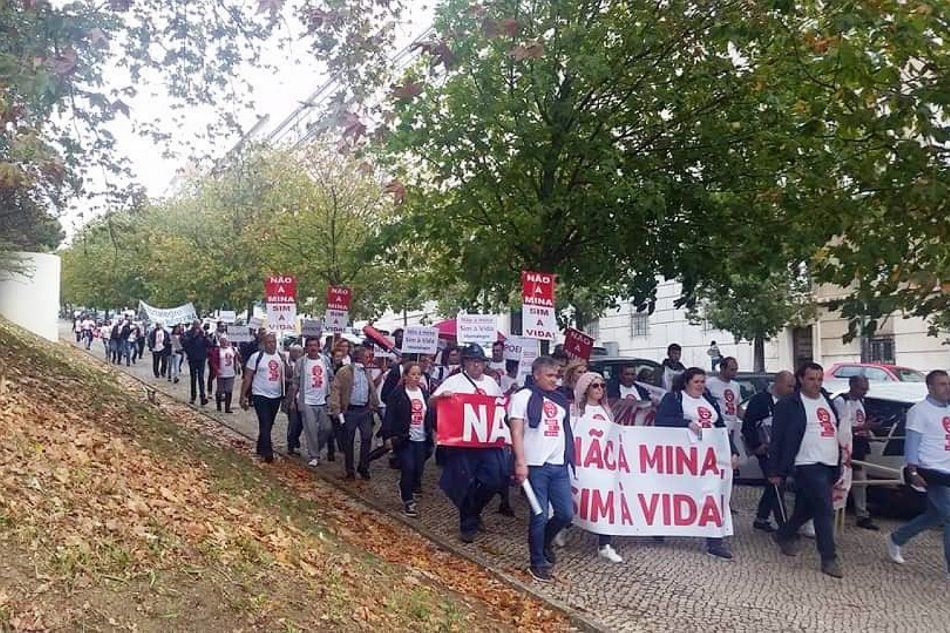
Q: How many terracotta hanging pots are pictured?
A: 0